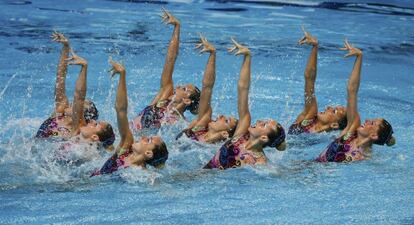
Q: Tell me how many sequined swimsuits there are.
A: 8